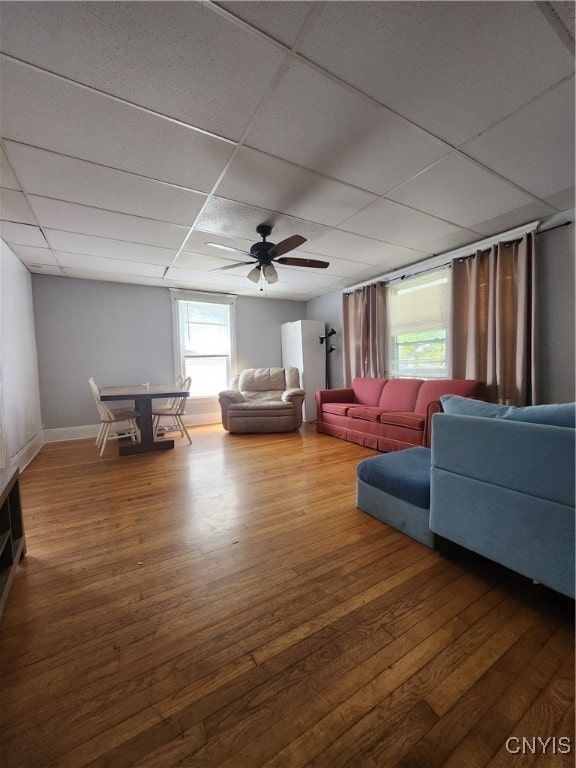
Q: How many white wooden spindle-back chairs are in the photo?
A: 4